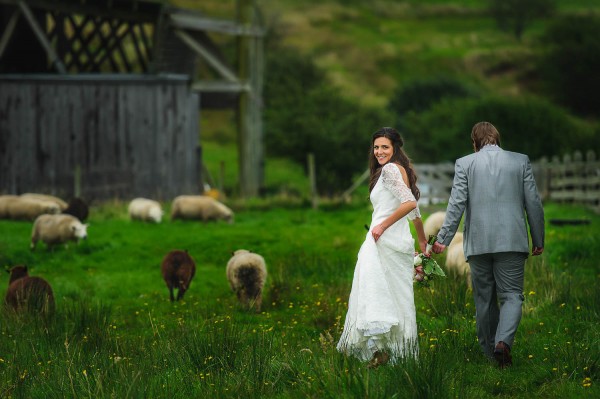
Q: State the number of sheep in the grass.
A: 11